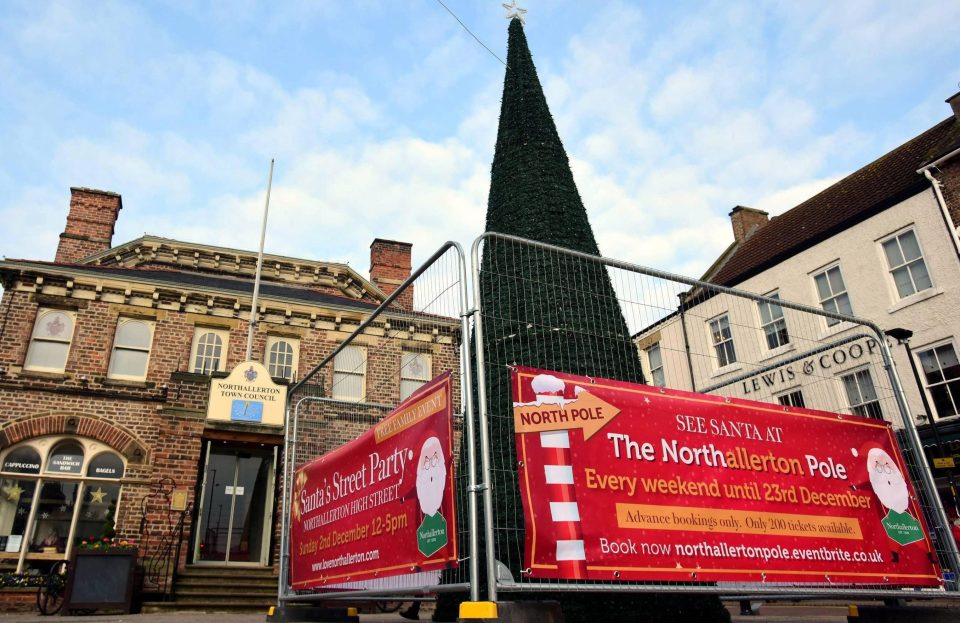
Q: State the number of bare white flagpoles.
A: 1